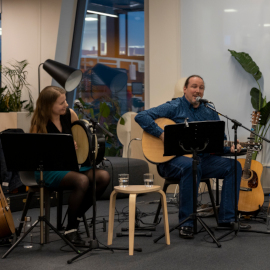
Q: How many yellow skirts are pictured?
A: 0